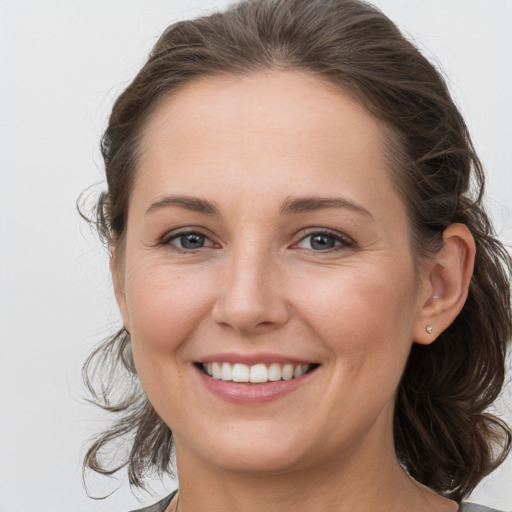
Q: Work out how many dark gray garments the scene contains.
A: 1